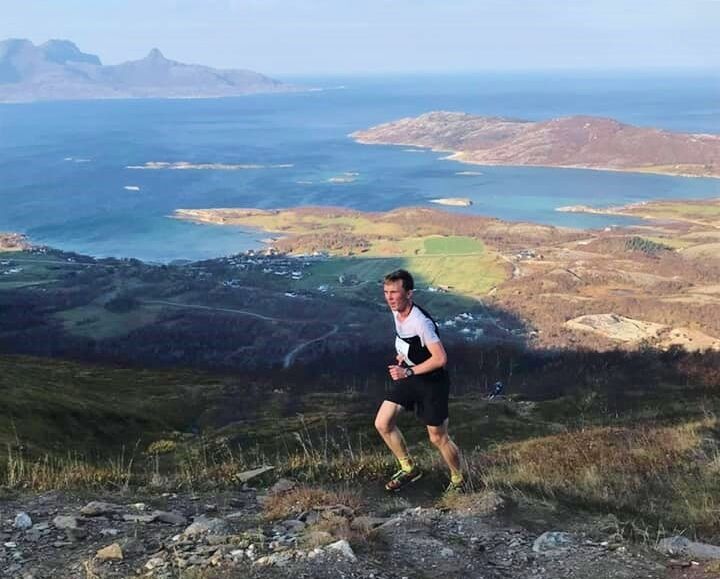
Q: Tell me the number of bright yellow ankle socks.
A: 2